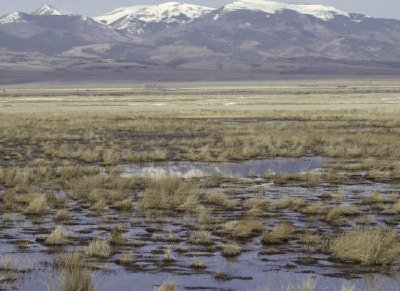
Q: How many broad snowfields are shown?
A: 2